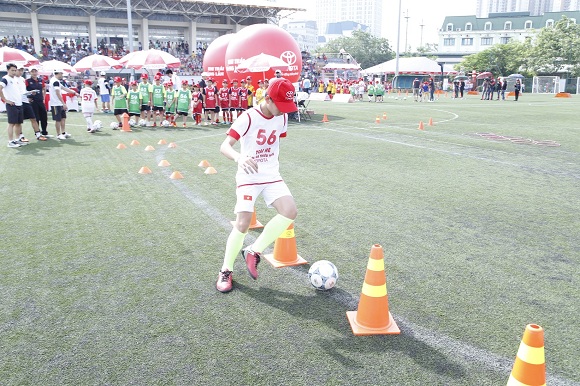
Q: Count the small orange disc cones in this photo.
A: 10